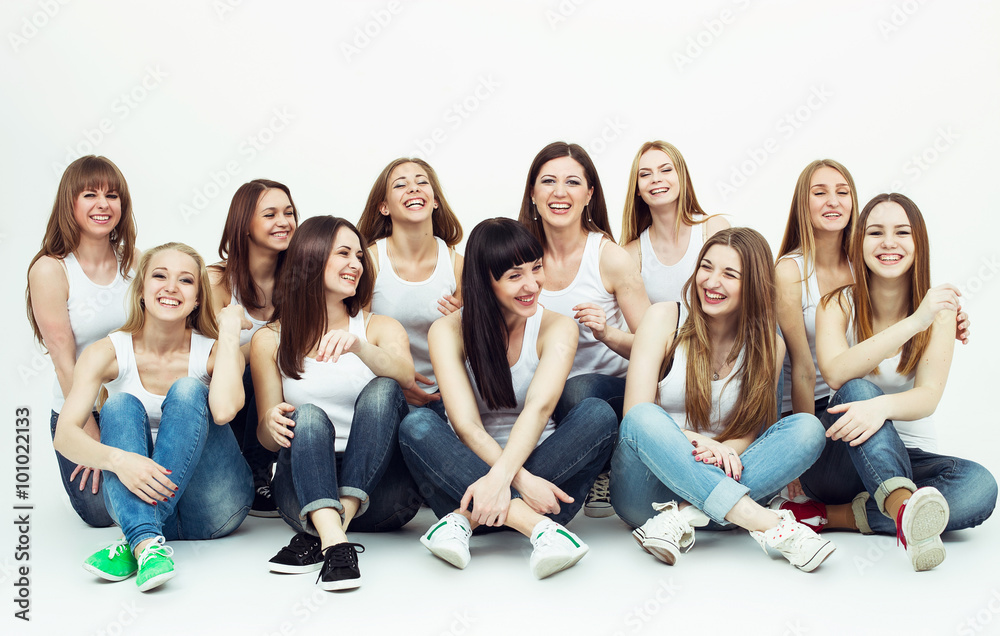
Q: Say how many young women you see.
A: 11